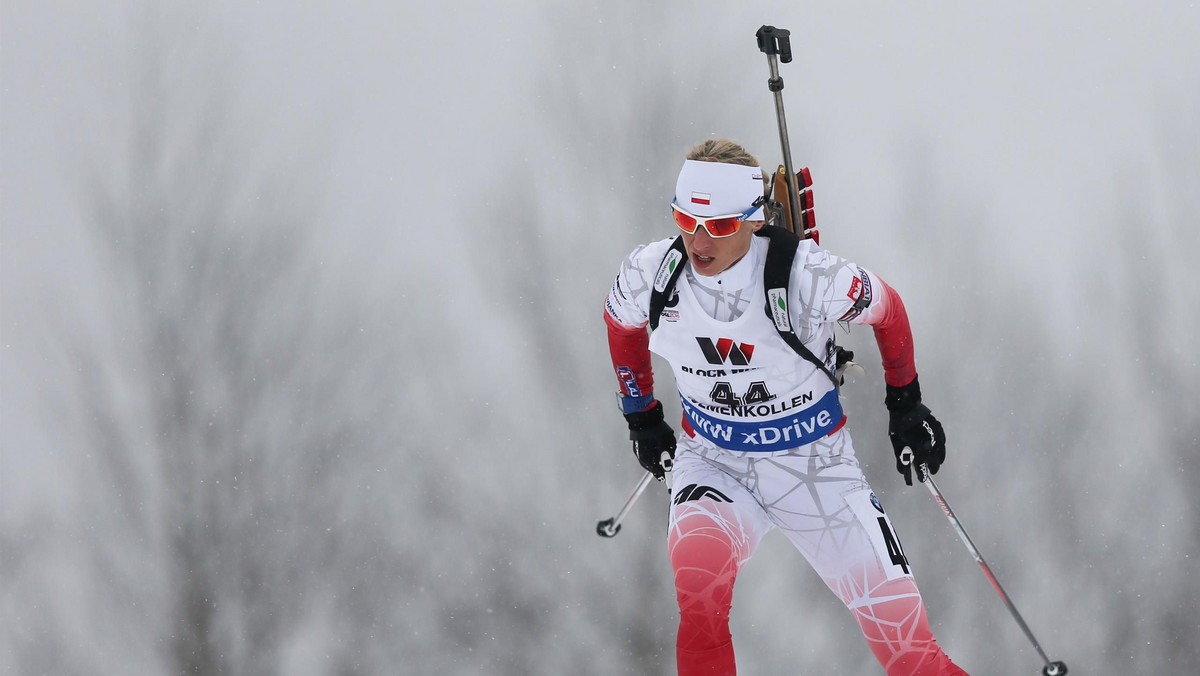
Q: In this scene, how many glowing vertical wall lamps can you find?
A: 0